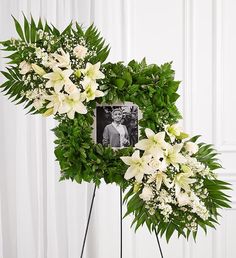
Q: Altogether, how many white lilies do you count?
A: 12